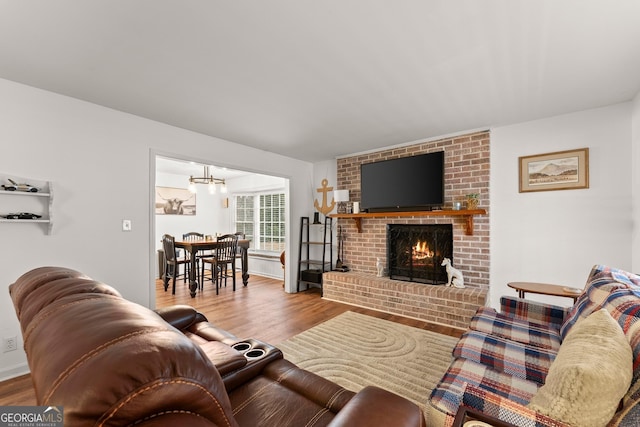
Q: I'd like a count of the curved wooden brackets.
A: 2